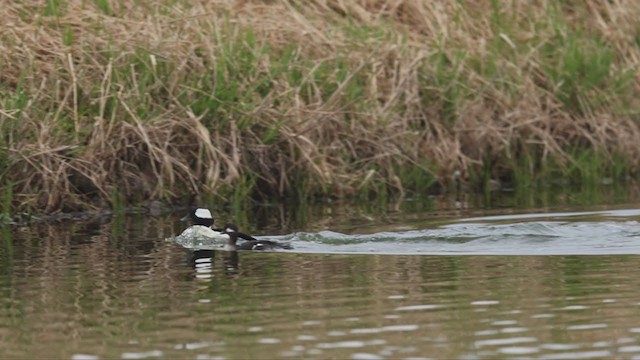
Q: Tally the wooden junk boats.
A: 0